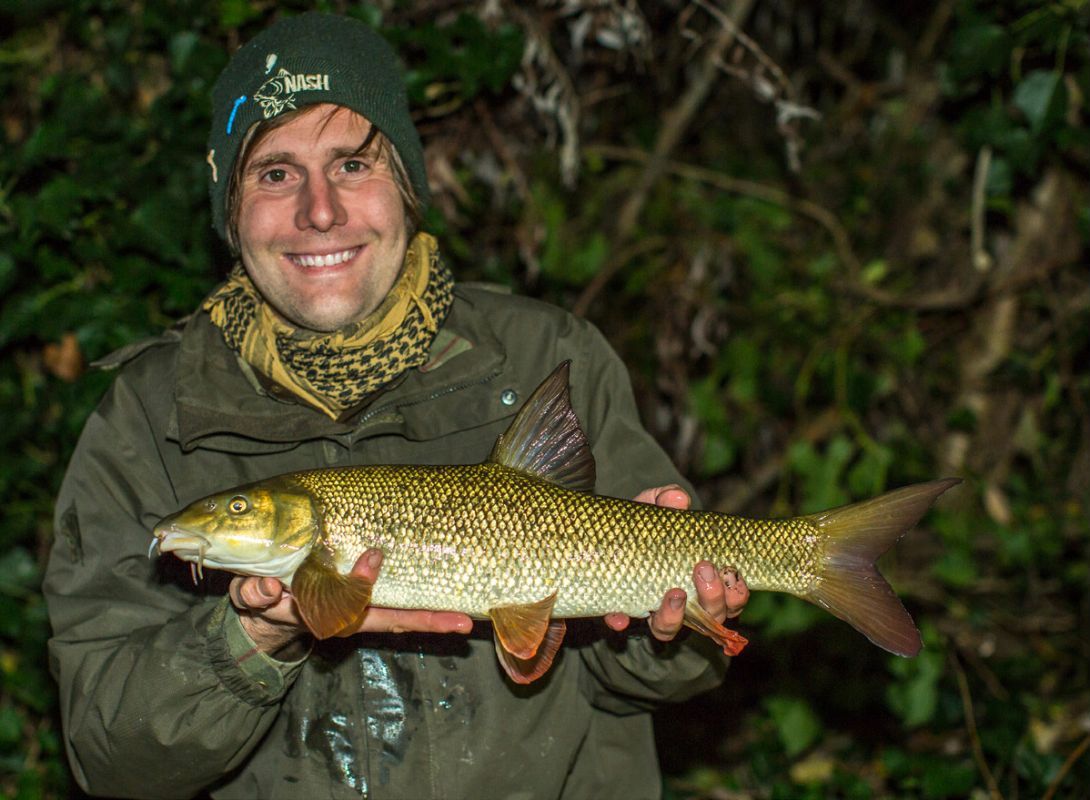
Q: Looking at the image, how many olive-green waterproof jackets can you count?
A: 1